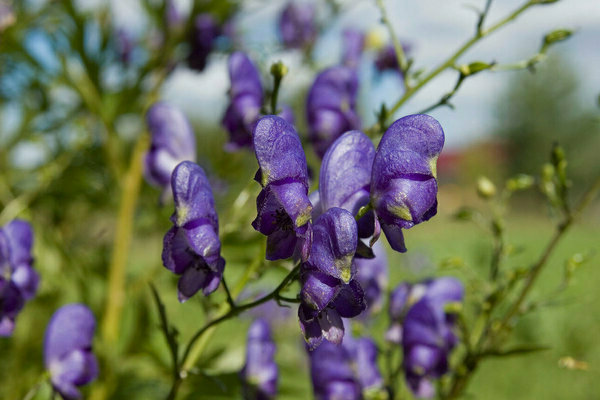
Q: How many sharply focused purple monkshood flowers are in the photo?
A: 5